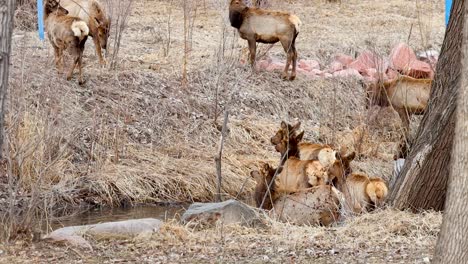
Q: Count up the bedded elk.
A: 4